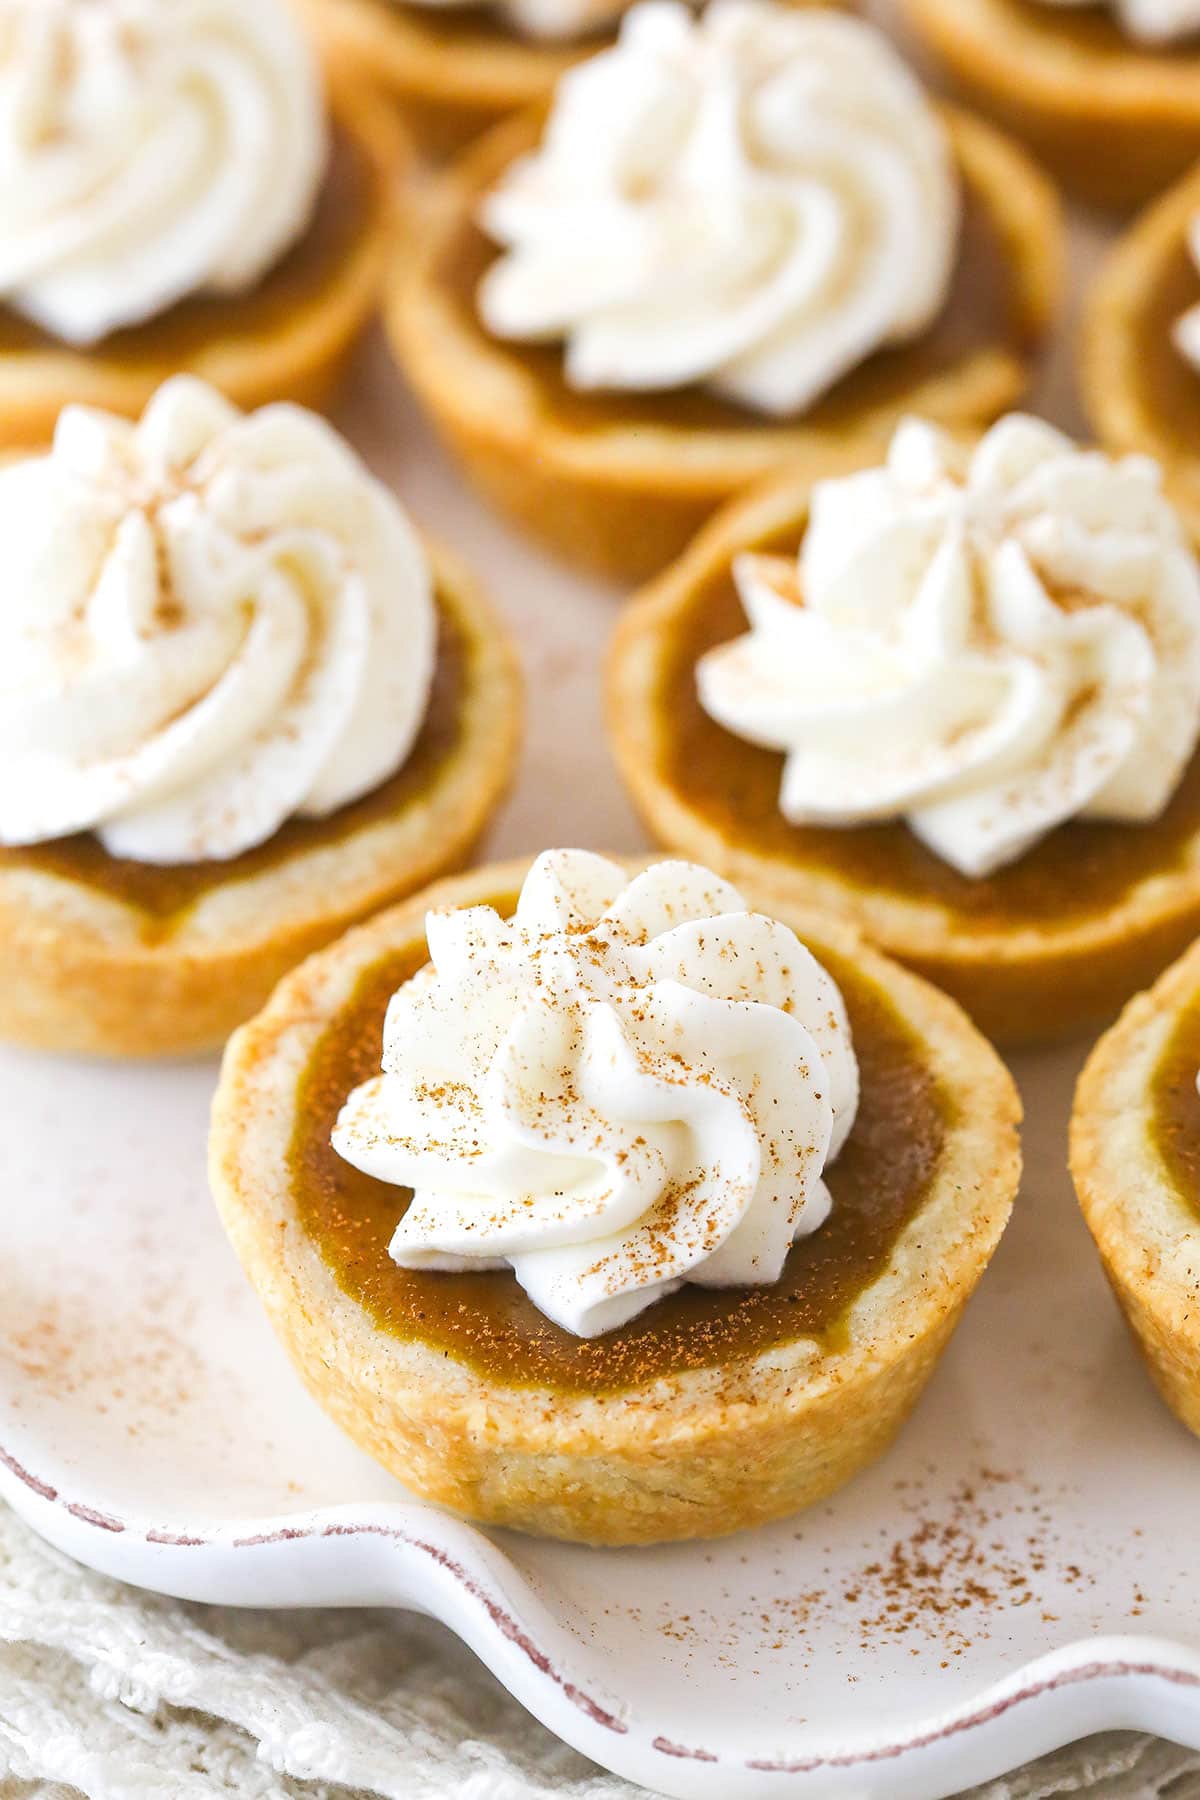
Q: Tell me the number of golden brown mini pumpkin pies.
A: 9